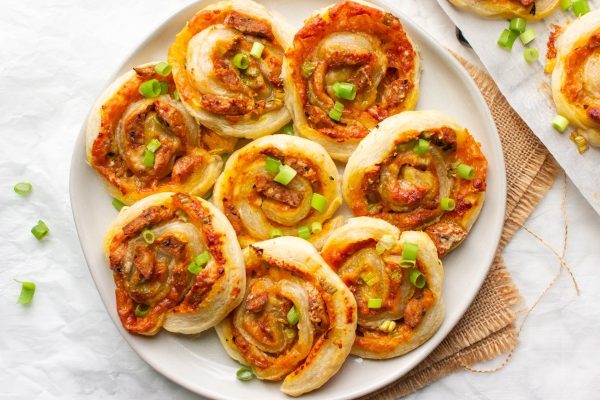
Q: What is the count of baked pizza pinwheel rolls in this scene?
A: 10